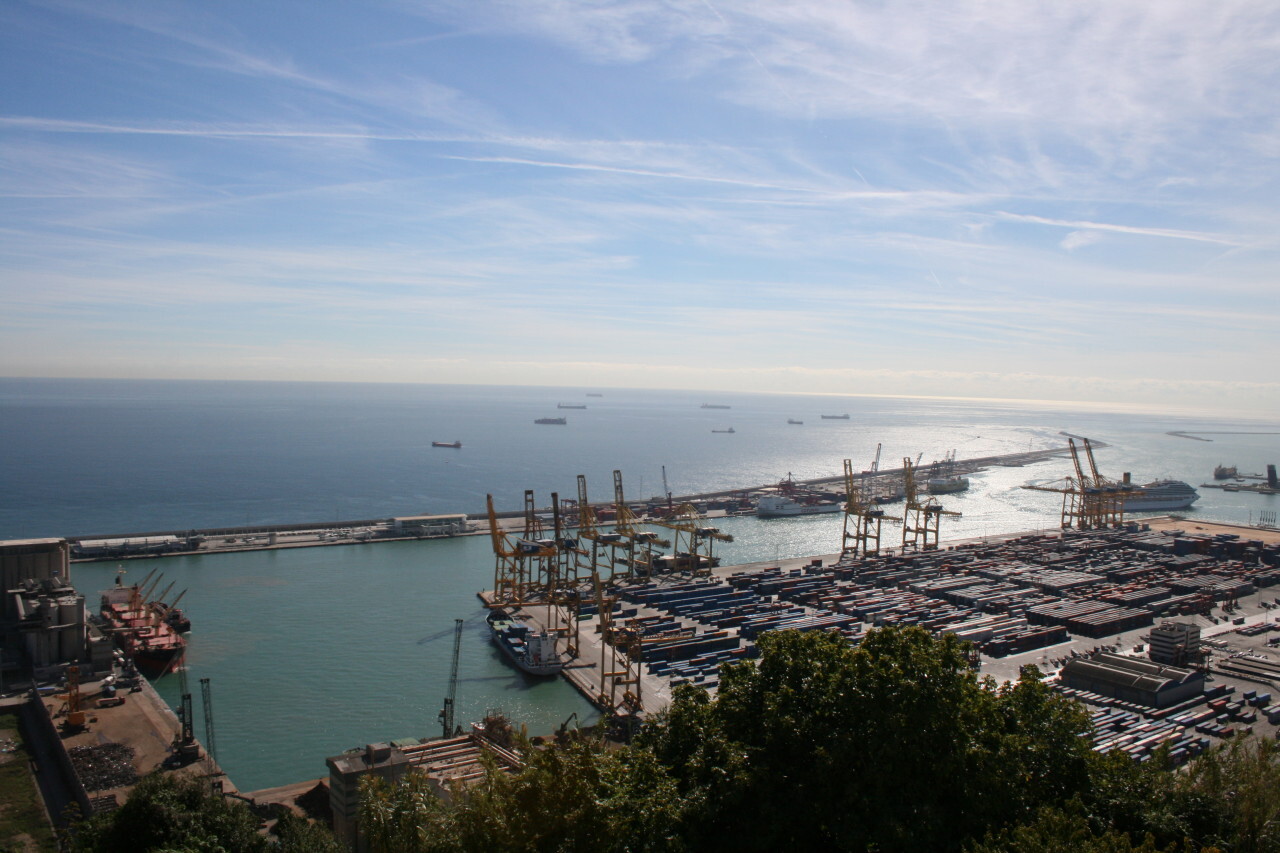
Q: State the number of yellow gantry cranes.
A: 13